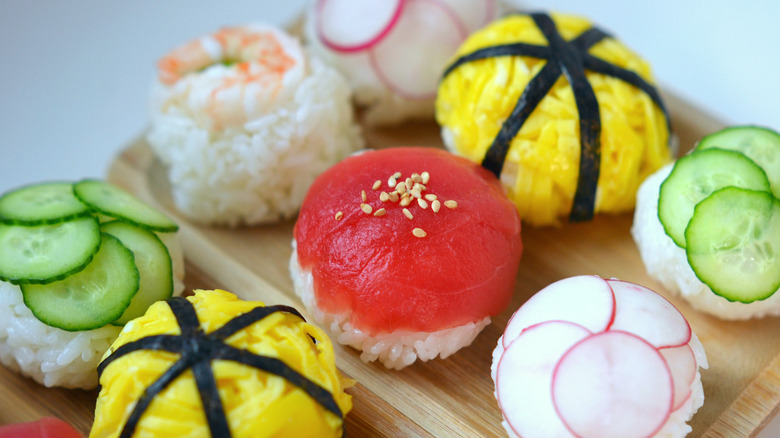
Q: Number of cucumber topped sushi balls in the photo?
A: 2